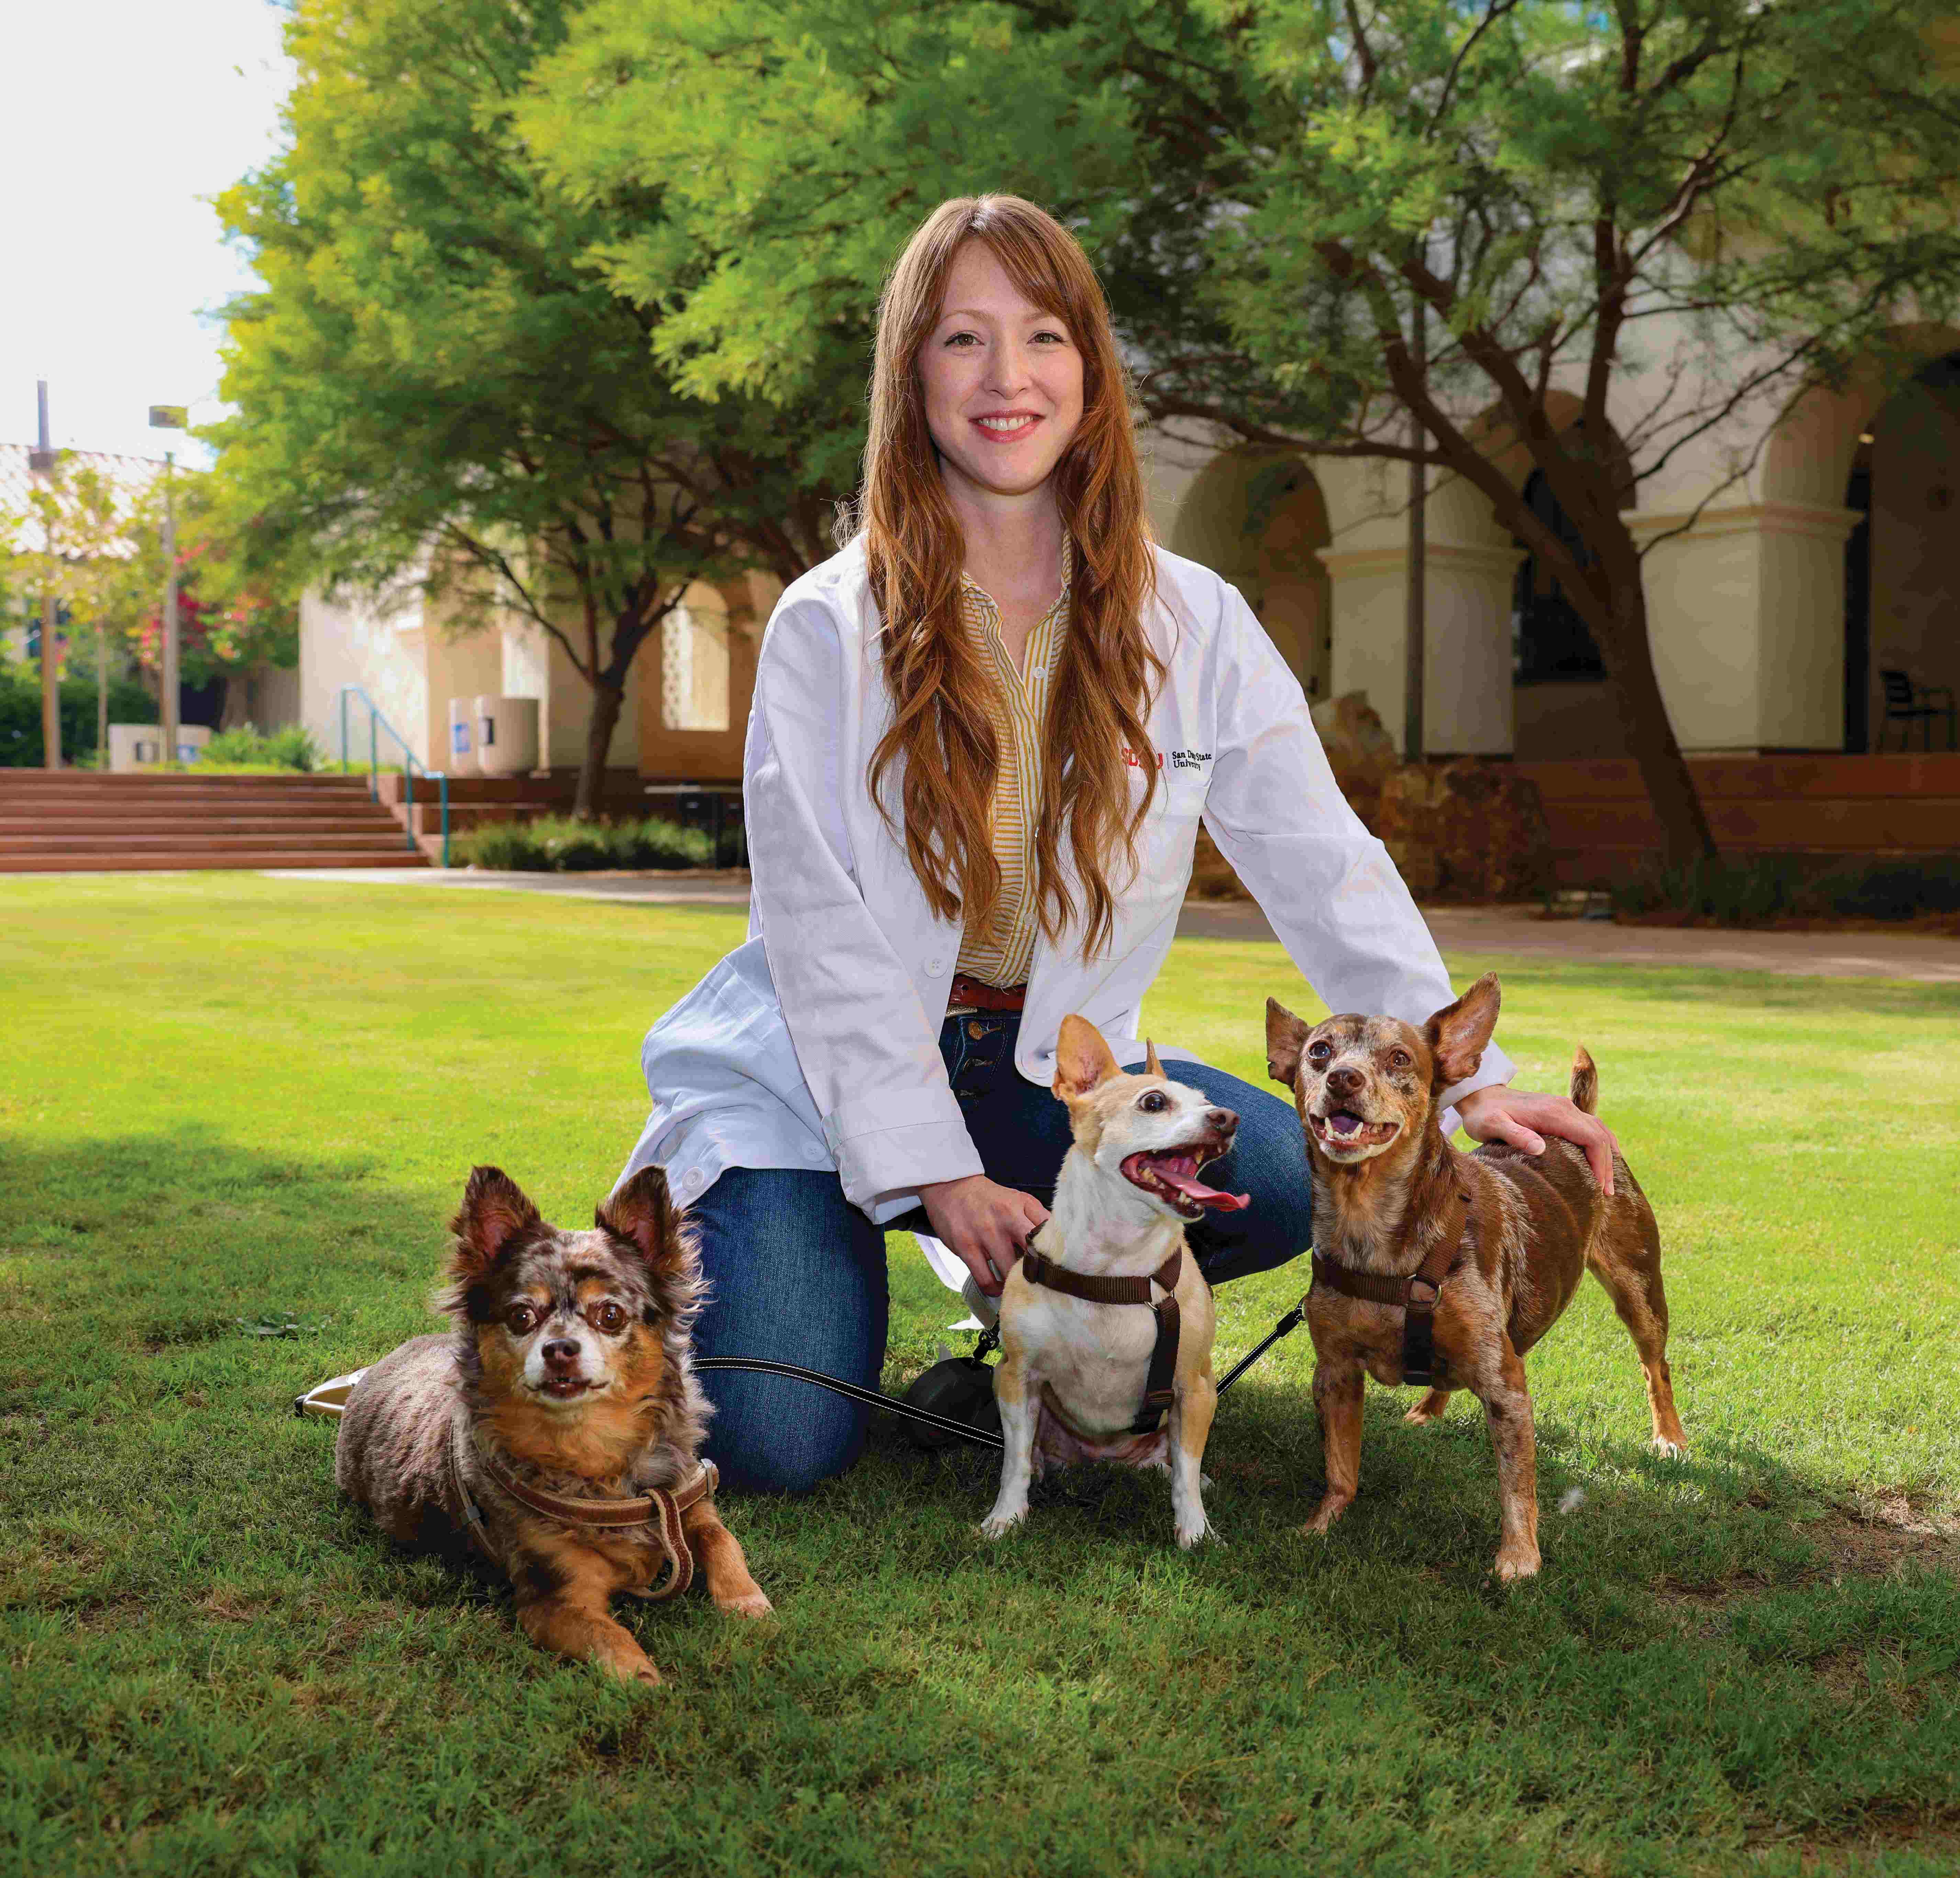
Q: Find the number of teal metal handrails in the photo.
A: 1